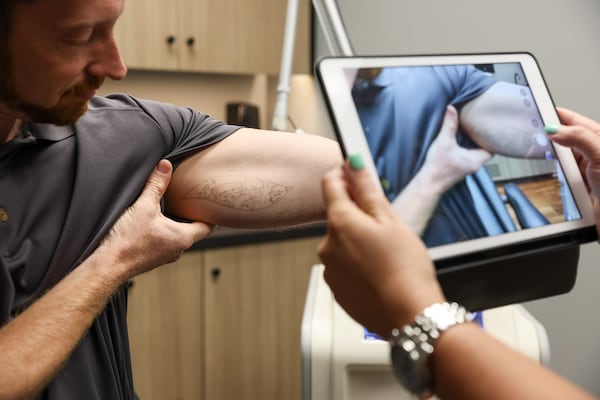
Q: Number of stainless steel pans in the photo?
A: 0